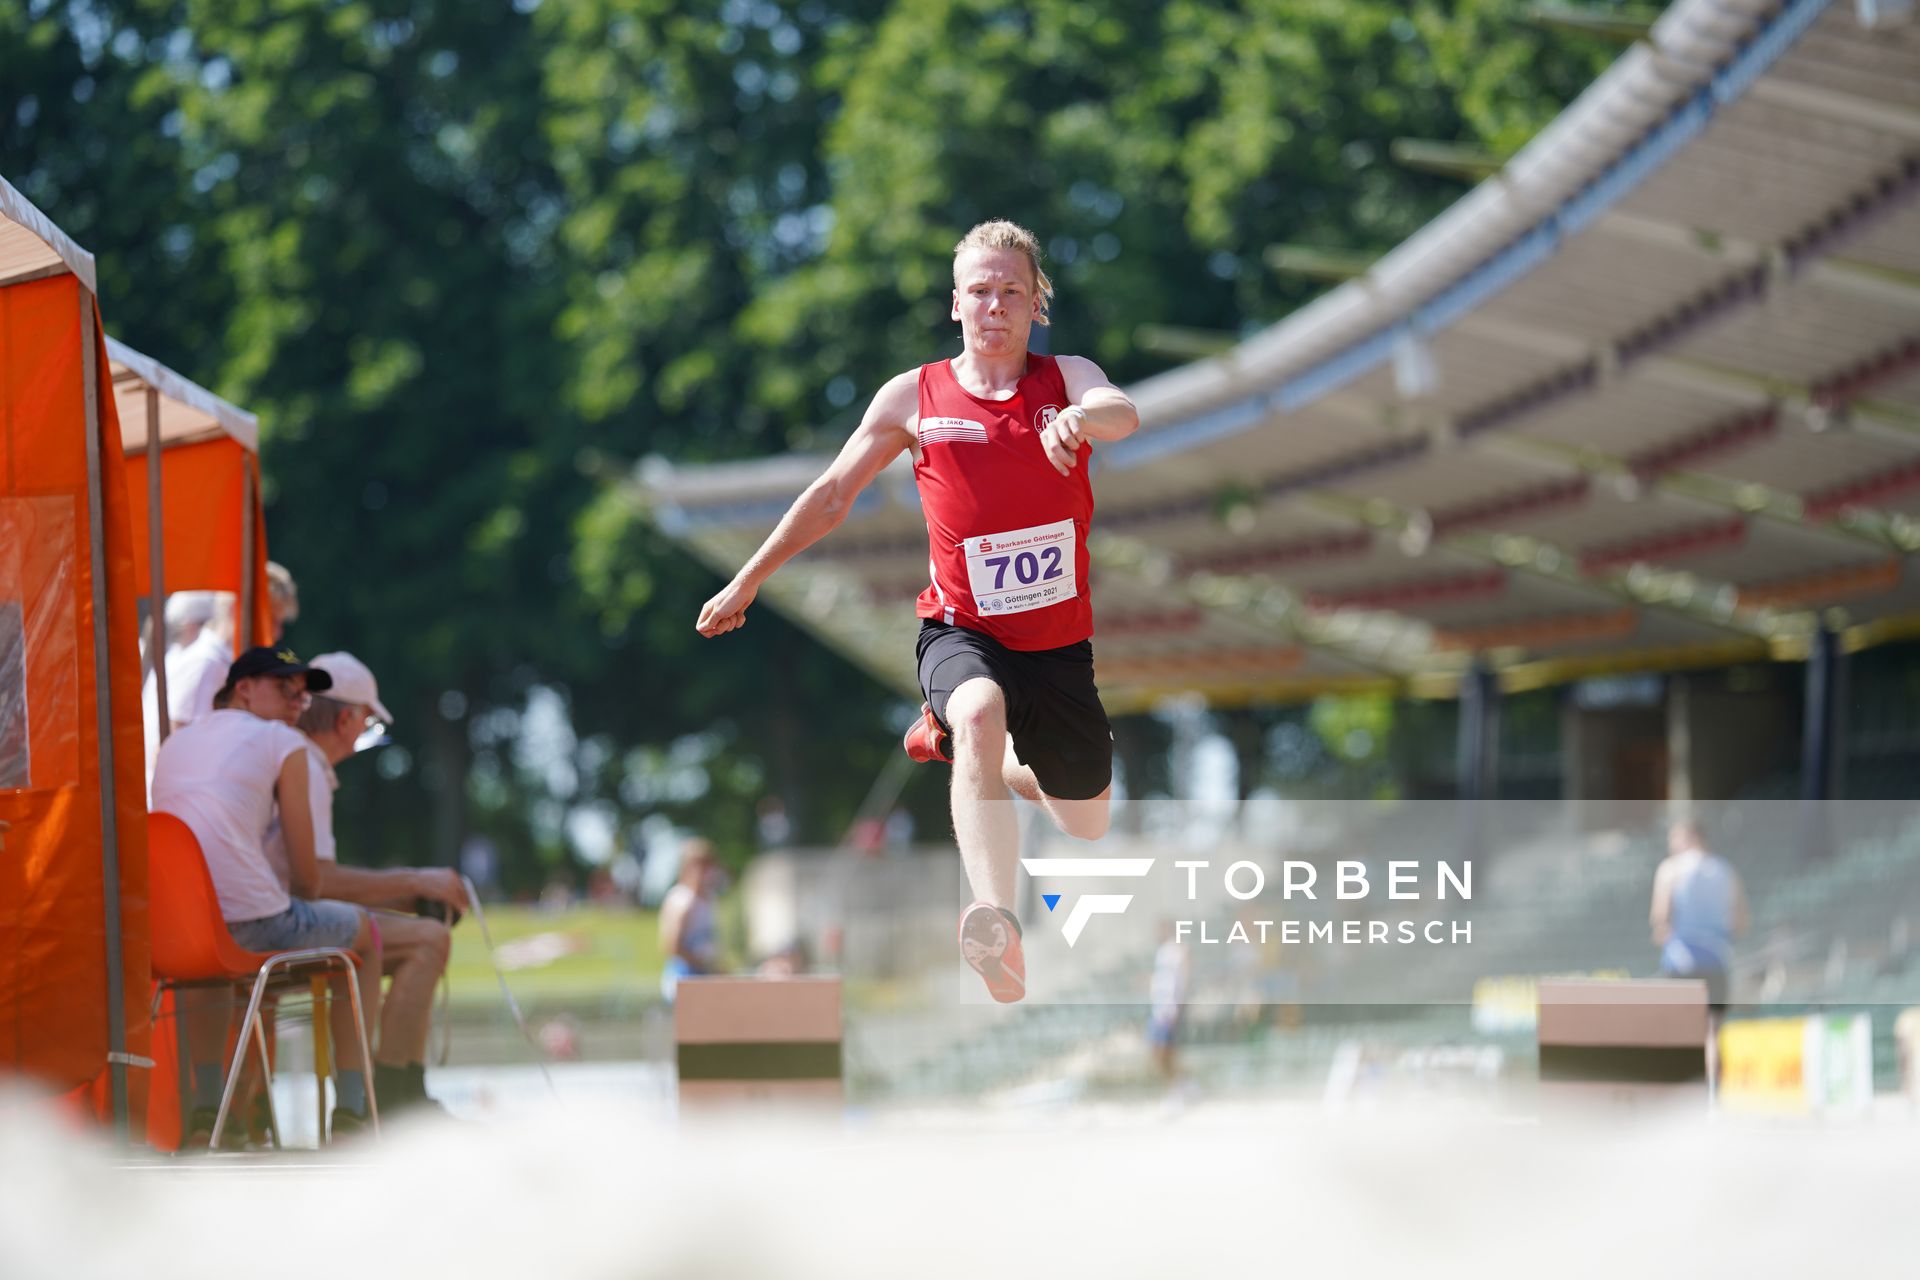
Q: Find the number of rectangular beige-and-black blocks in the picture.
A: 2